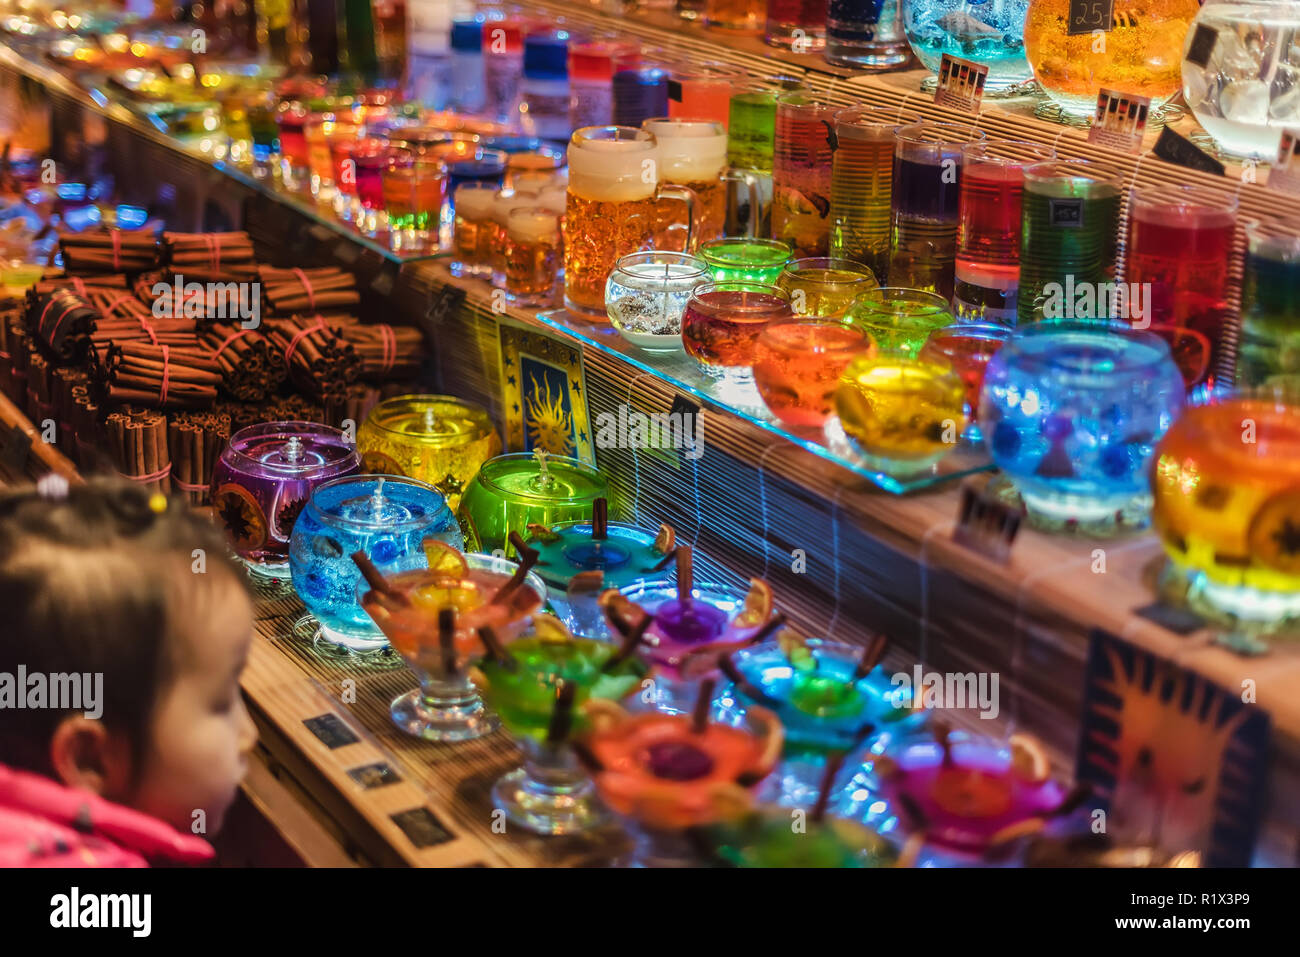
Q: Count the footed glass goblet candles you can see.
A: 8